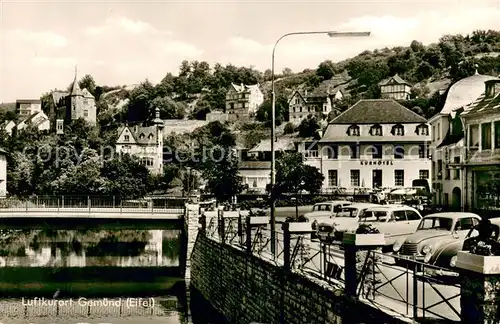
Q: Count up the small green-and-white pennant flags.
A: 0